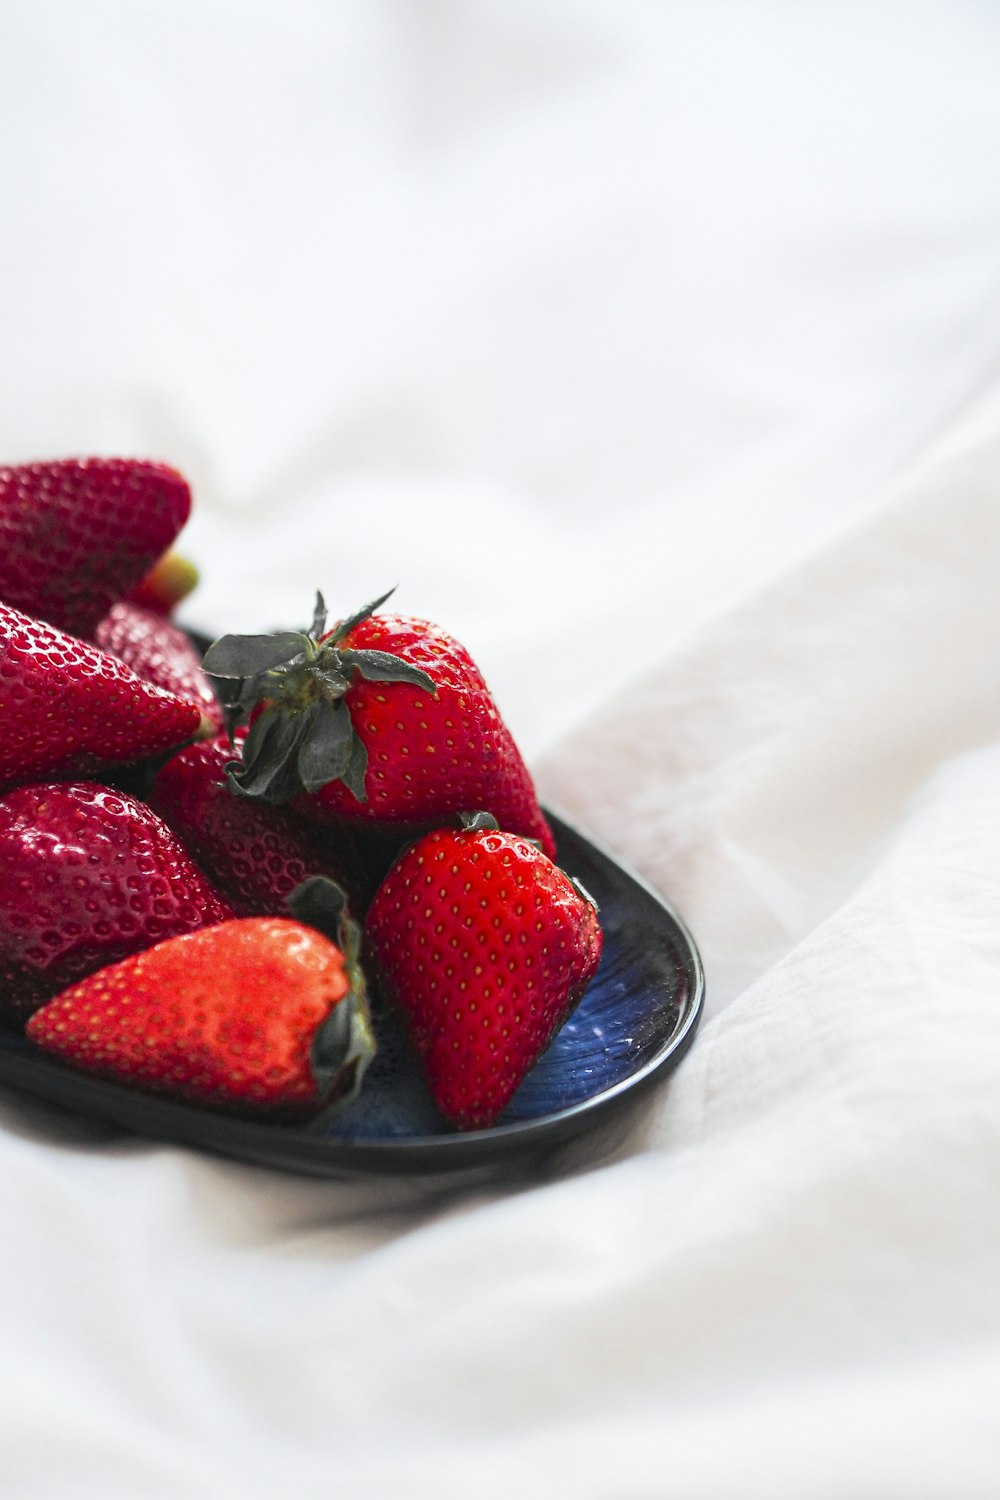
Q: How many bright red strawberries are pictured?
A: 3